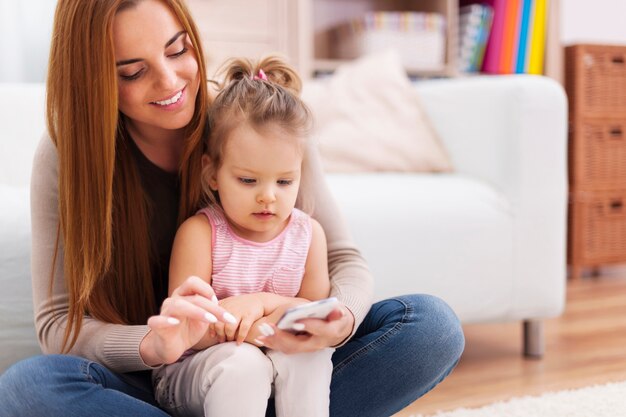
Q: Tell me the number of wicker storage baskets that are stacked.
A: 3